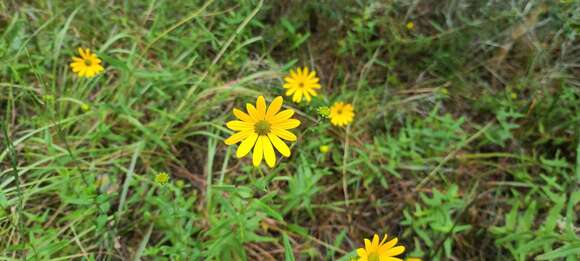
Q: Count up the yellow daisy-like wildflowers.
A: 5